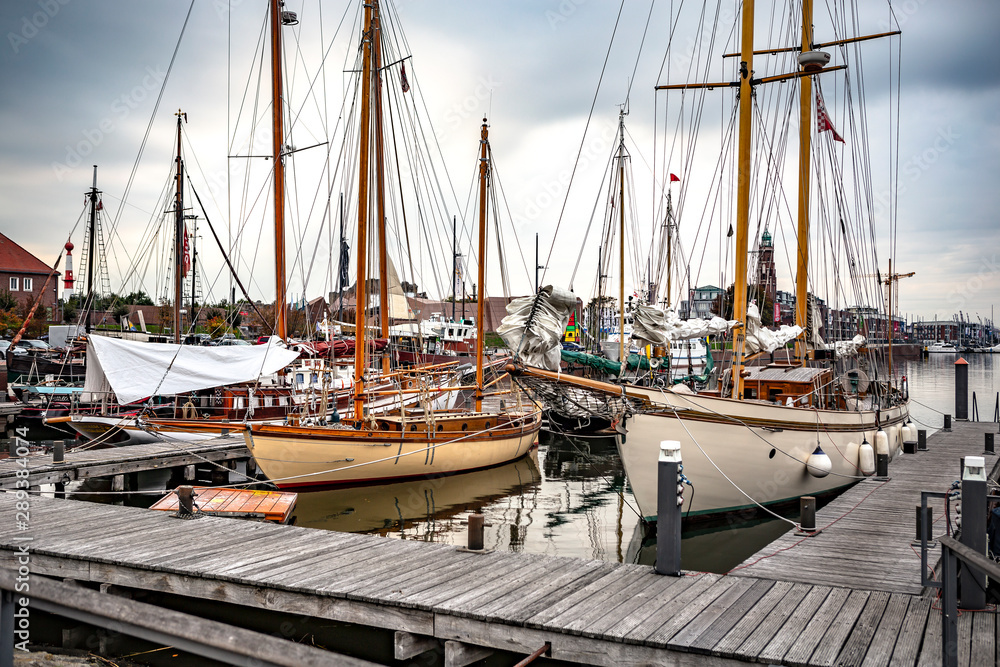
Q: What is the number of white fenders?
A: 5